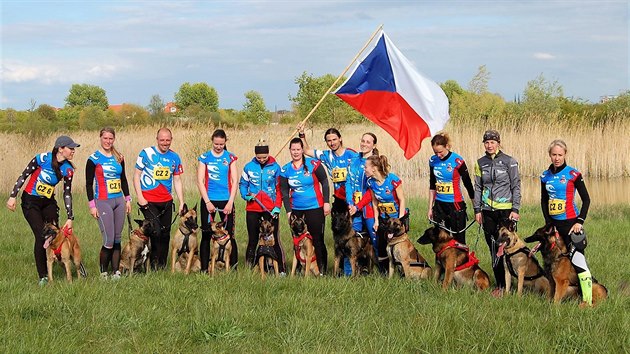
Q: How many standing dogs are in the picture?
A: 2